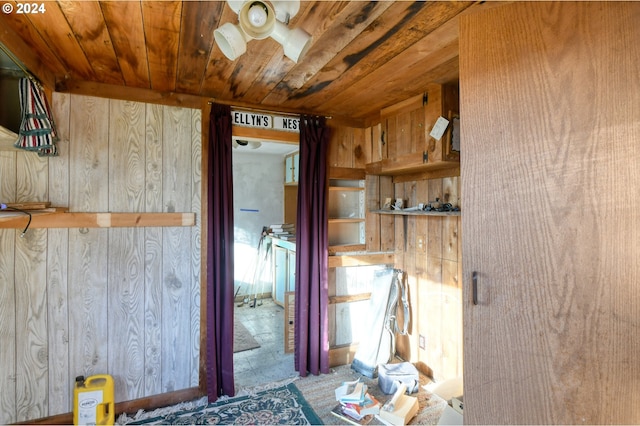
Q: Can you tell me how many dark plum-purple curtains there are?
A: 2